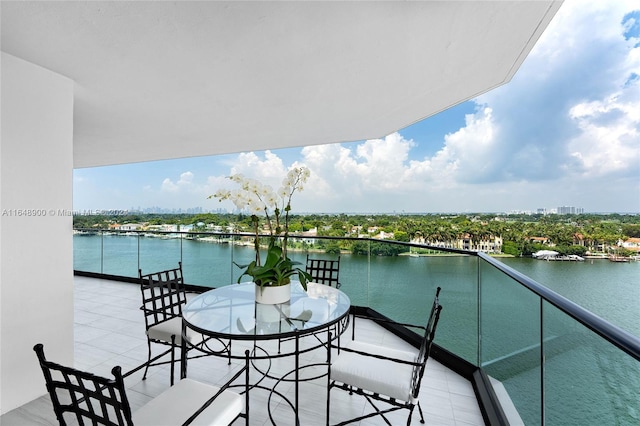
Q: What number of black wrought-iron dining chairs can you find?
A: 4